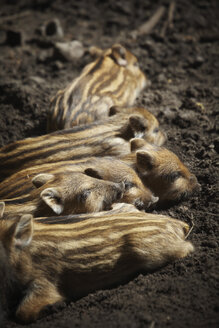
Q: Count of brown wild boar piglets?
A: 6